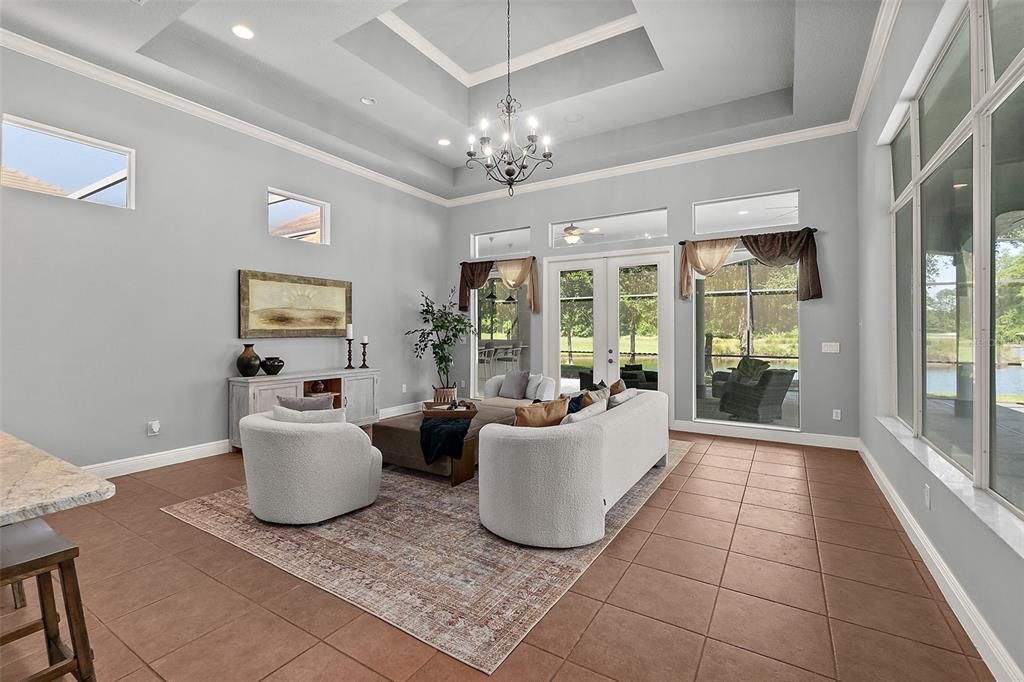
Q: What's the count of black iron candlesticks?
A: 2